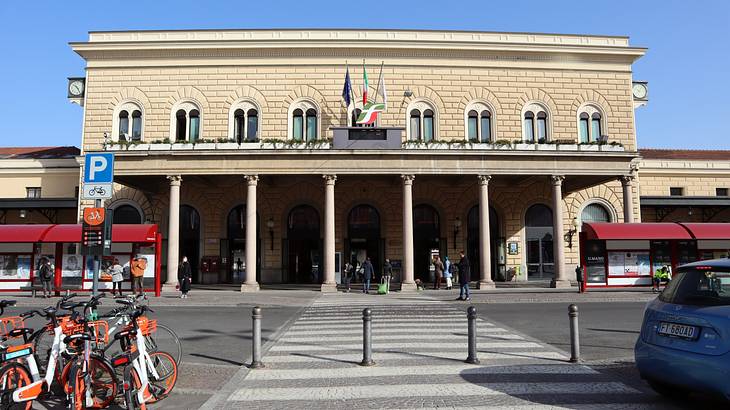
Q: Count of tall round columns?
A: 7